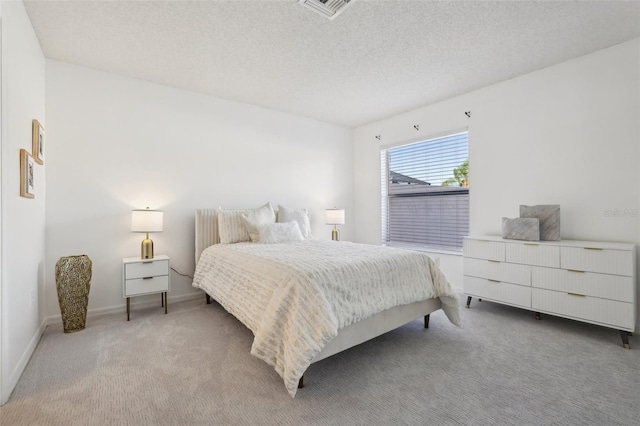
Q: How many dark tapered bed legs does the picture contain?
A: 3